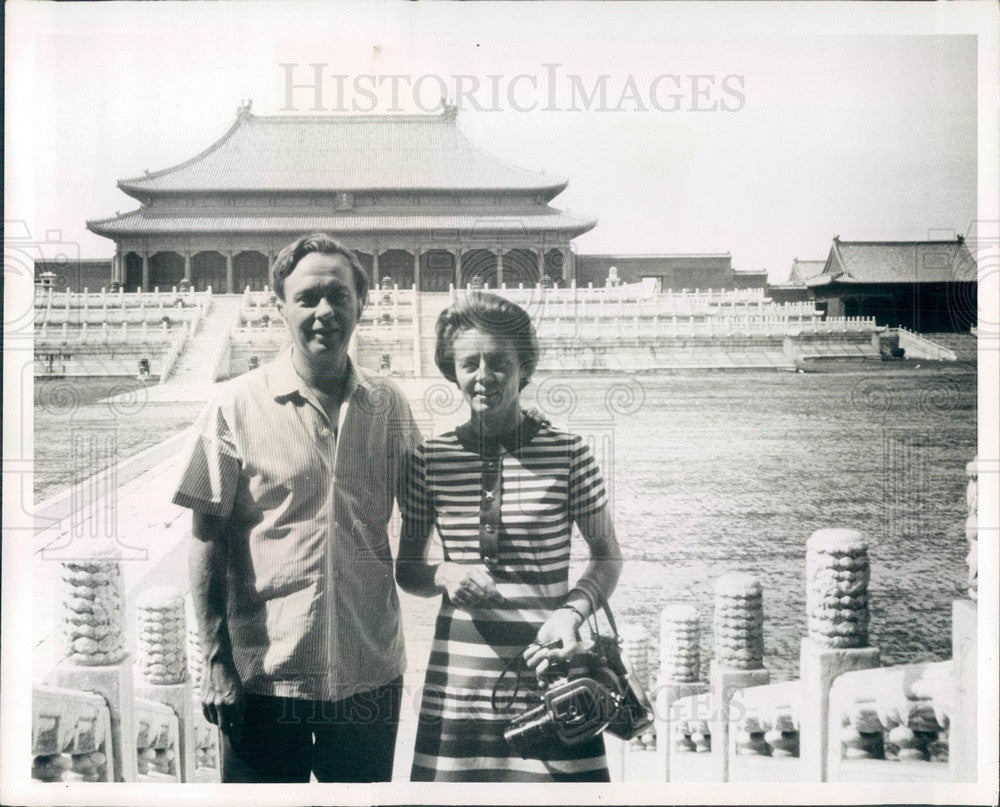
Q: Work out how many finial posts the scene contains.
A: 8